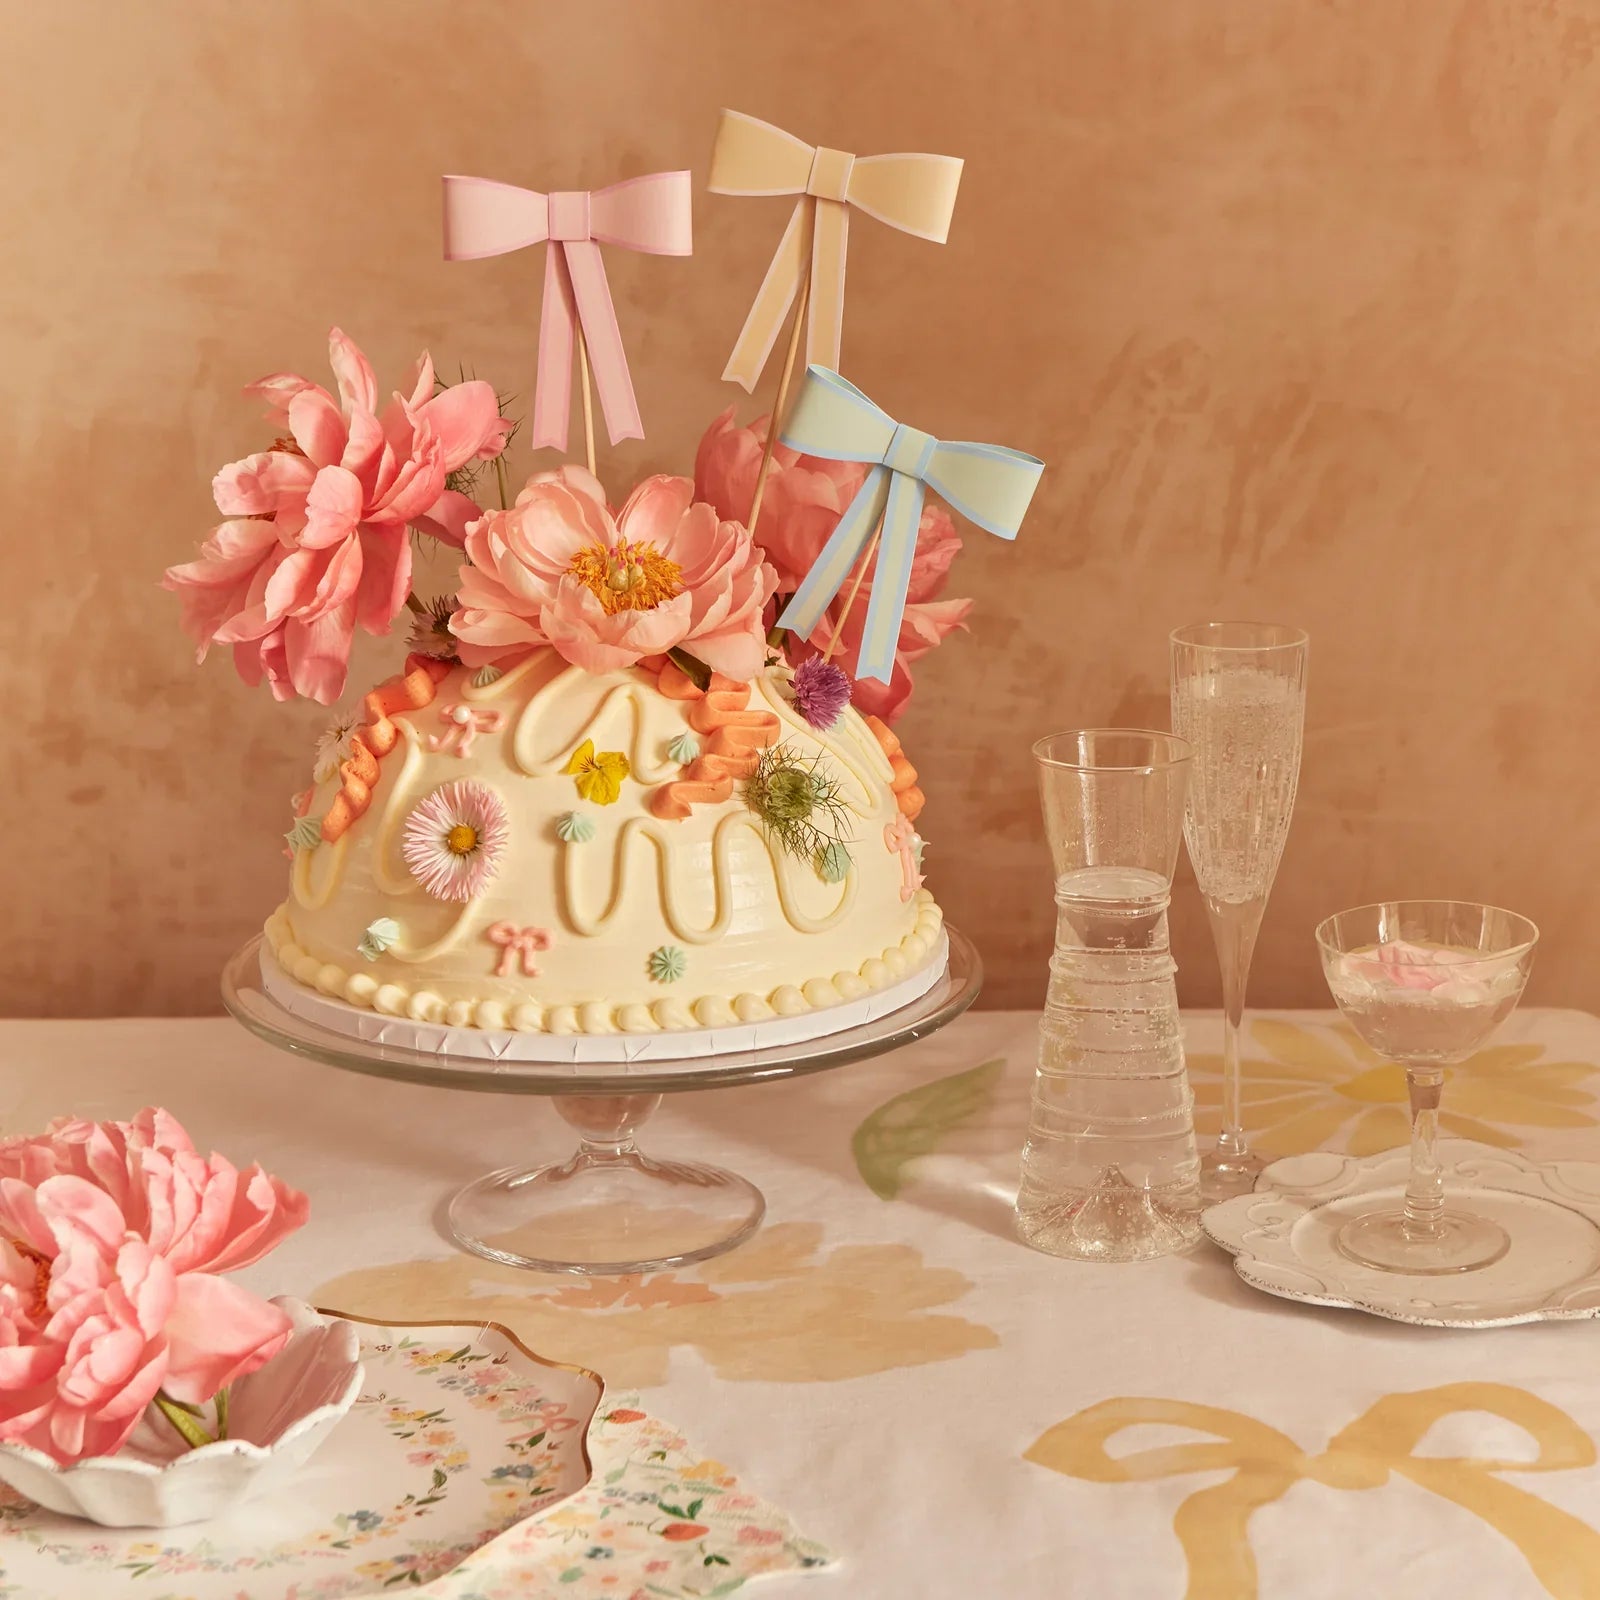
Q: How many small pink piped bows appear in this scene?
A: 3